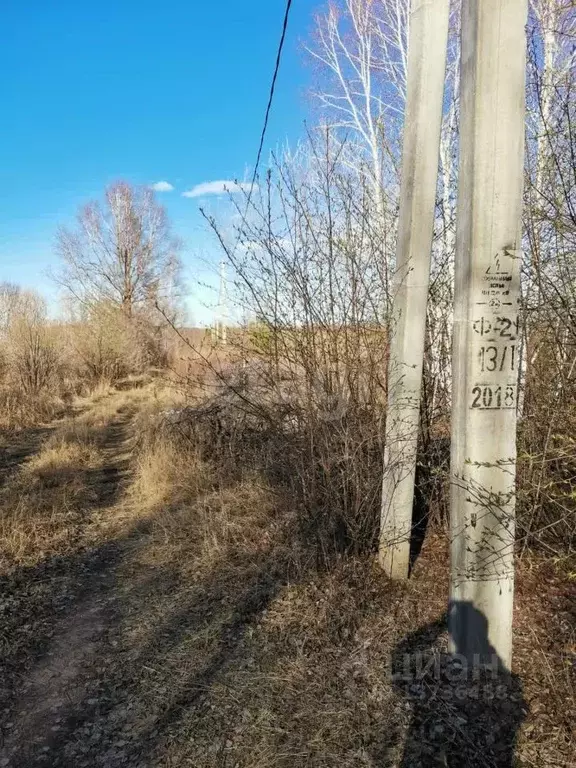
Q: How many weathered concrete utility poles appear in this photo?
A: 2